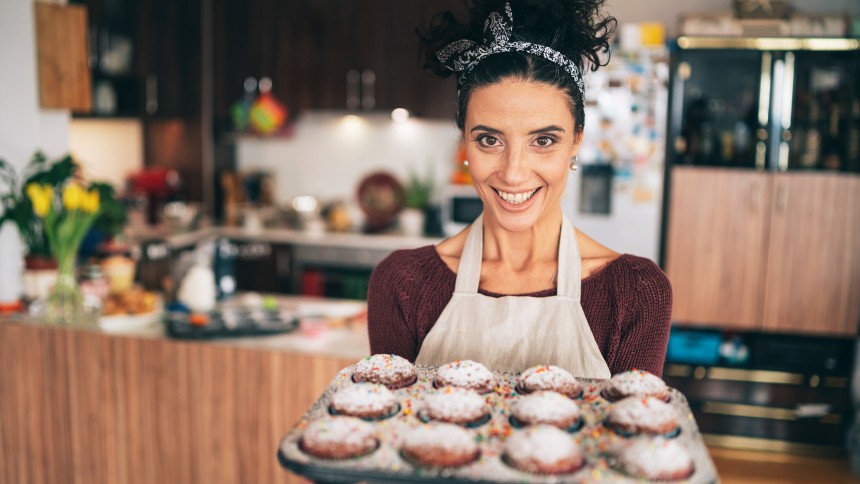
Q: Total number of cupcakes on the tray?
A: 12